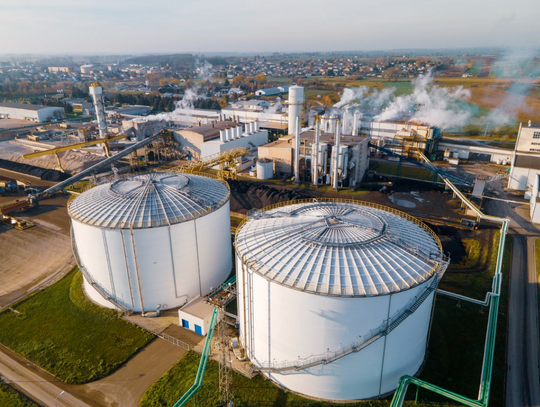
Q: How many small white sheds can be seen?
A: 1